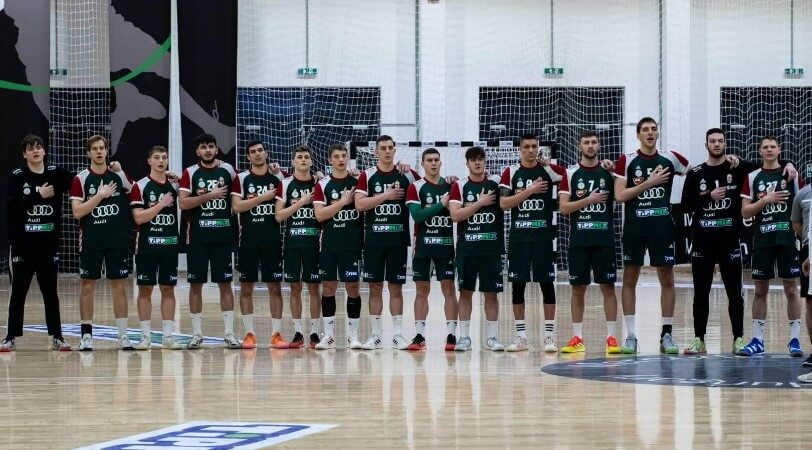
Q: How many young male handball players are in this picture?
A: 15